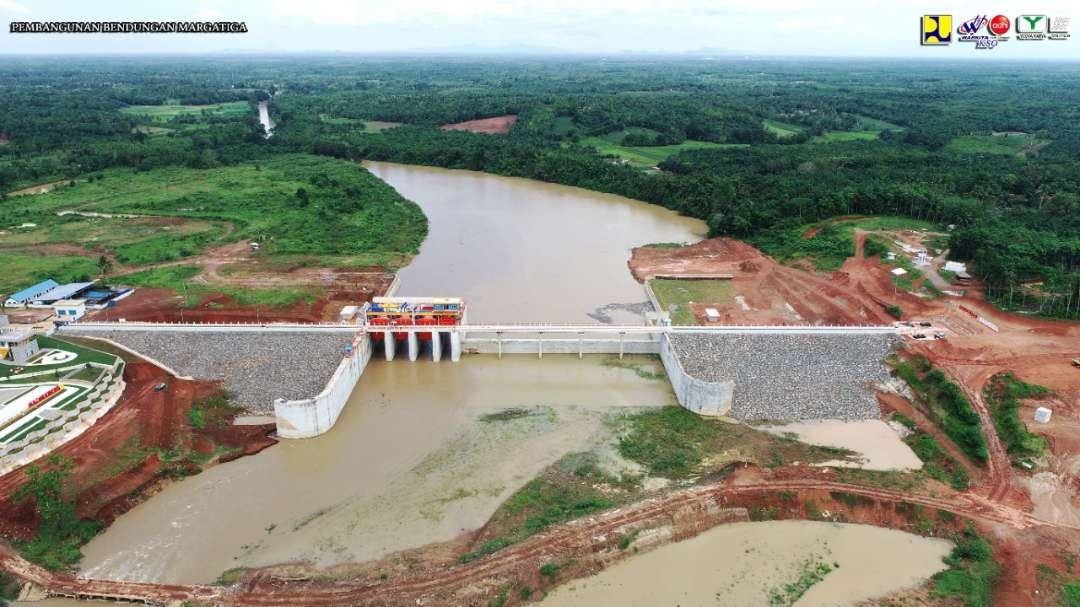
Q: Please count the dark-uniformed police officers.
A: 0